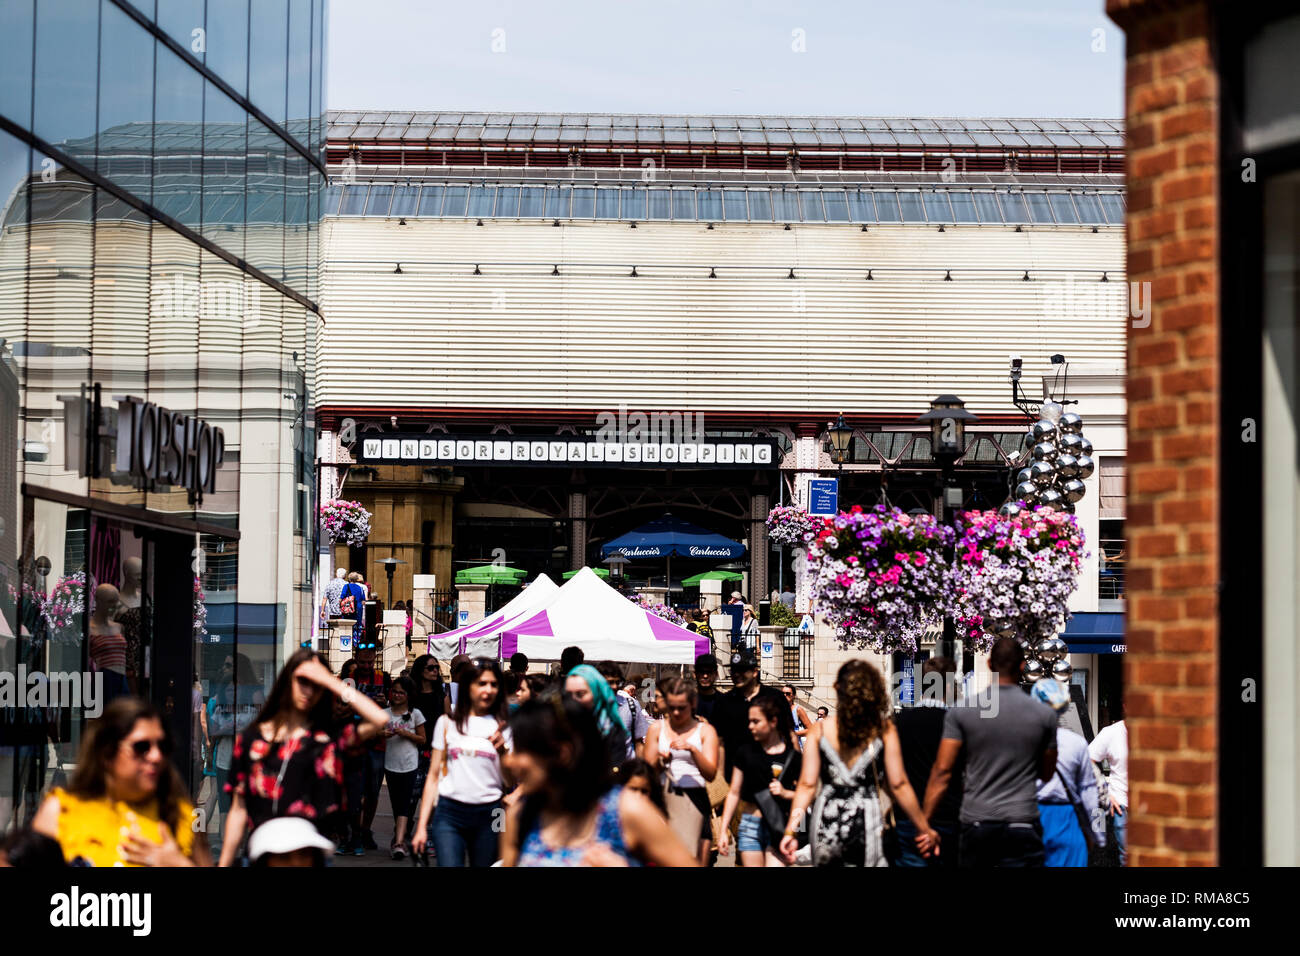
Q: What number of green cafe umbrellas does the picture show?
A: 3